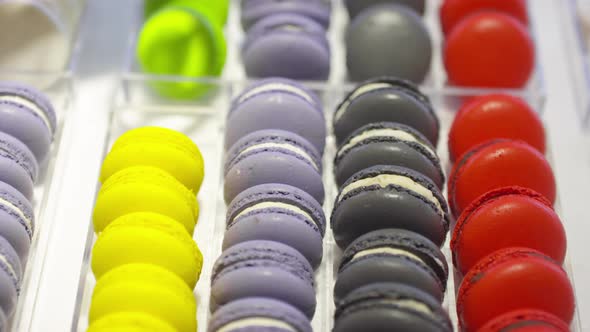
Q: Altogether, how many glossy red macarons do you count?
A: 7